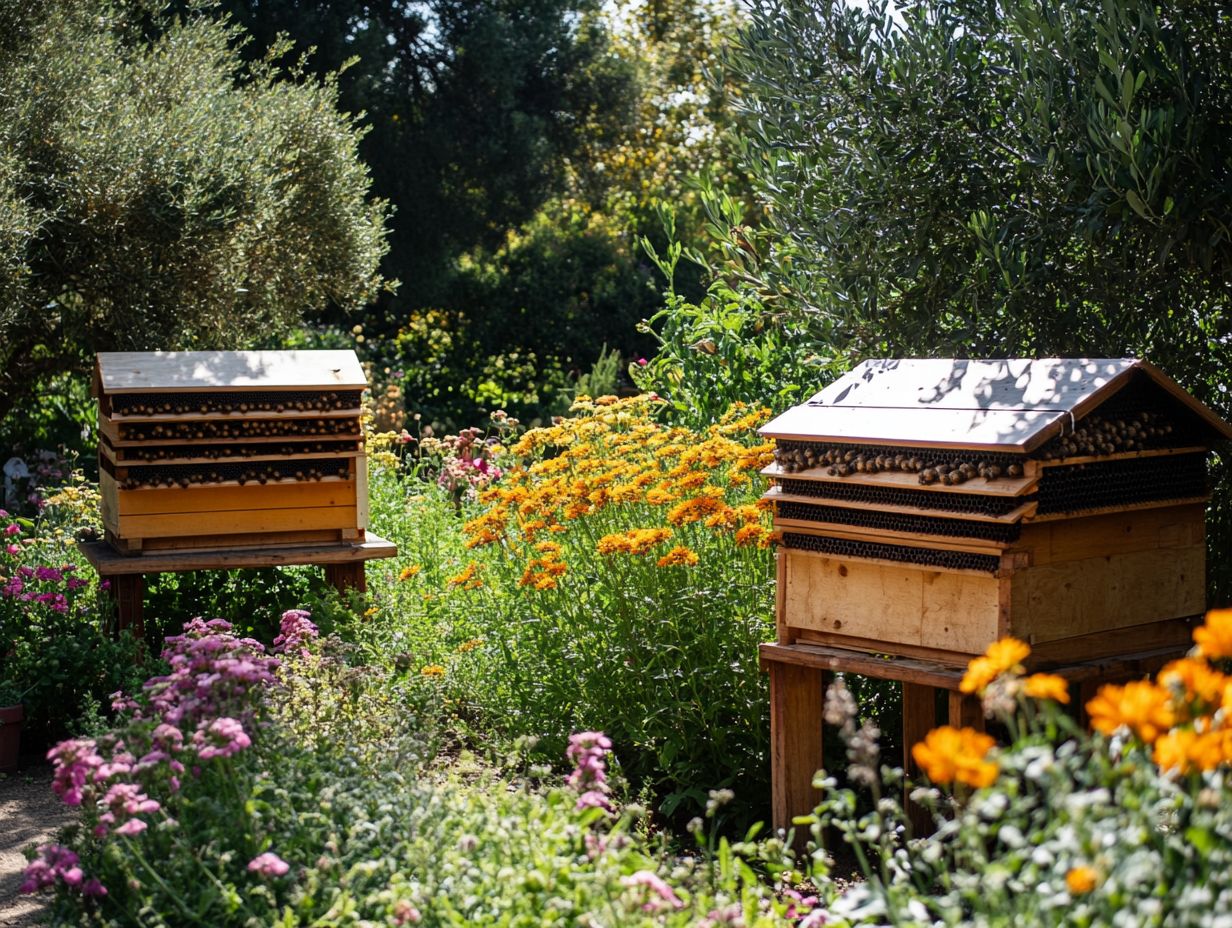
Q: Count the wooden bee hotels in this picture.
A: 2